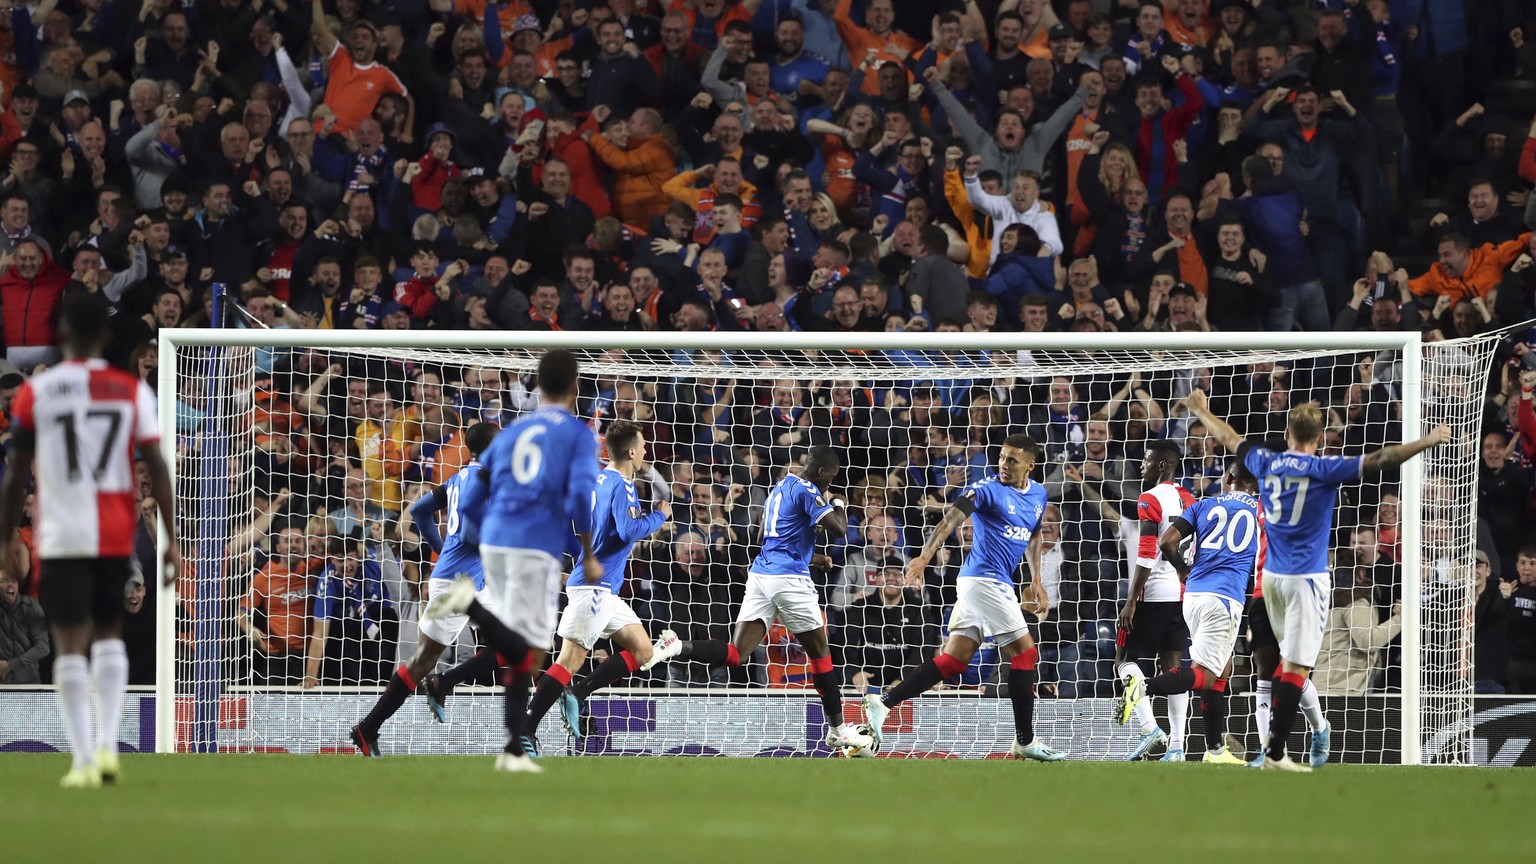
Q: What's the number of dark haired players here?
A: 8